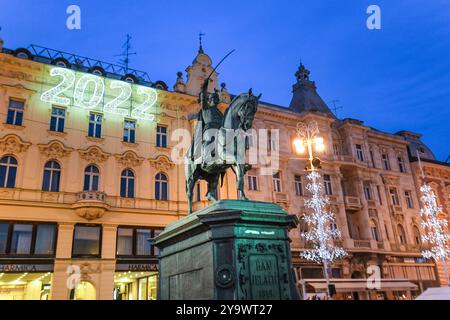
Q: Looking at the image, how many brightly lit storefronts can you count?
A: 2